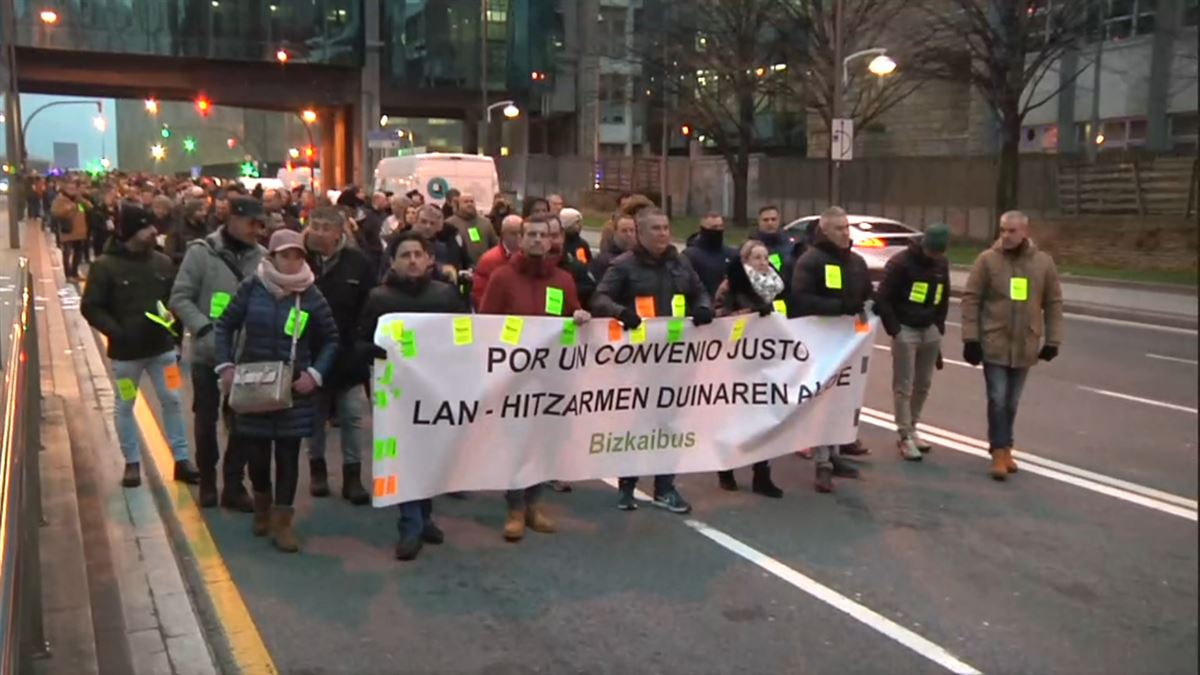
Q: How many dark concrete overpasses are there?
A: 1